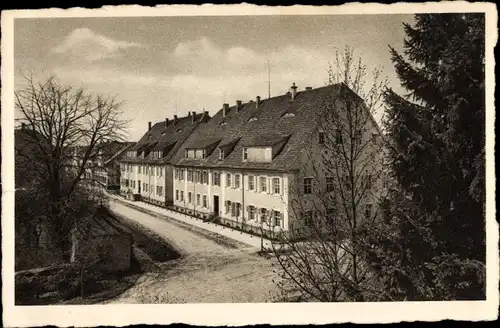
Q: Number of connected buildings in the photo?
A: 2